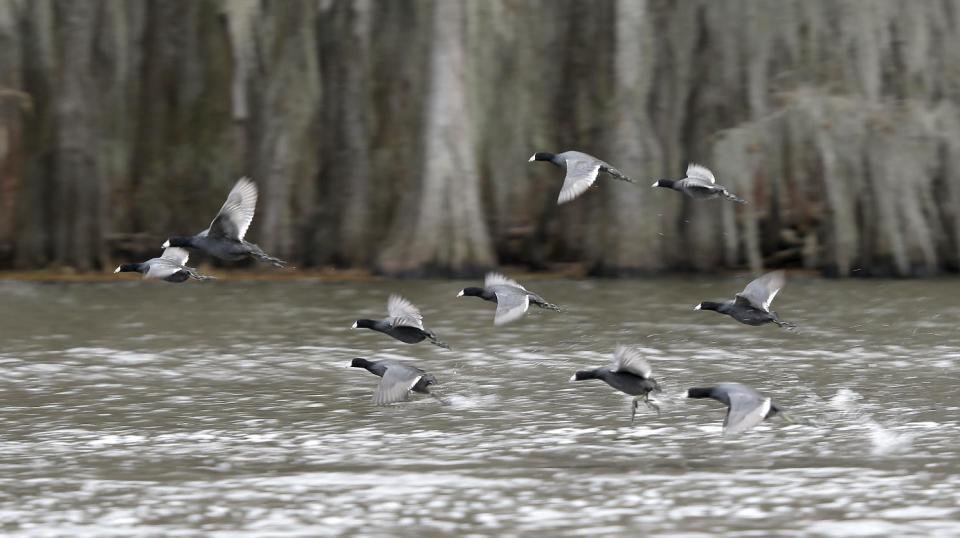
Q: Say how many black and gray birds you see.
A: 10